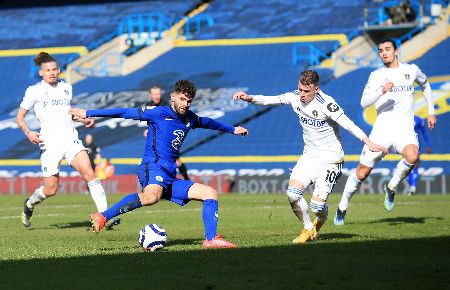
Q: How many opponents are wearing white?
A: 3